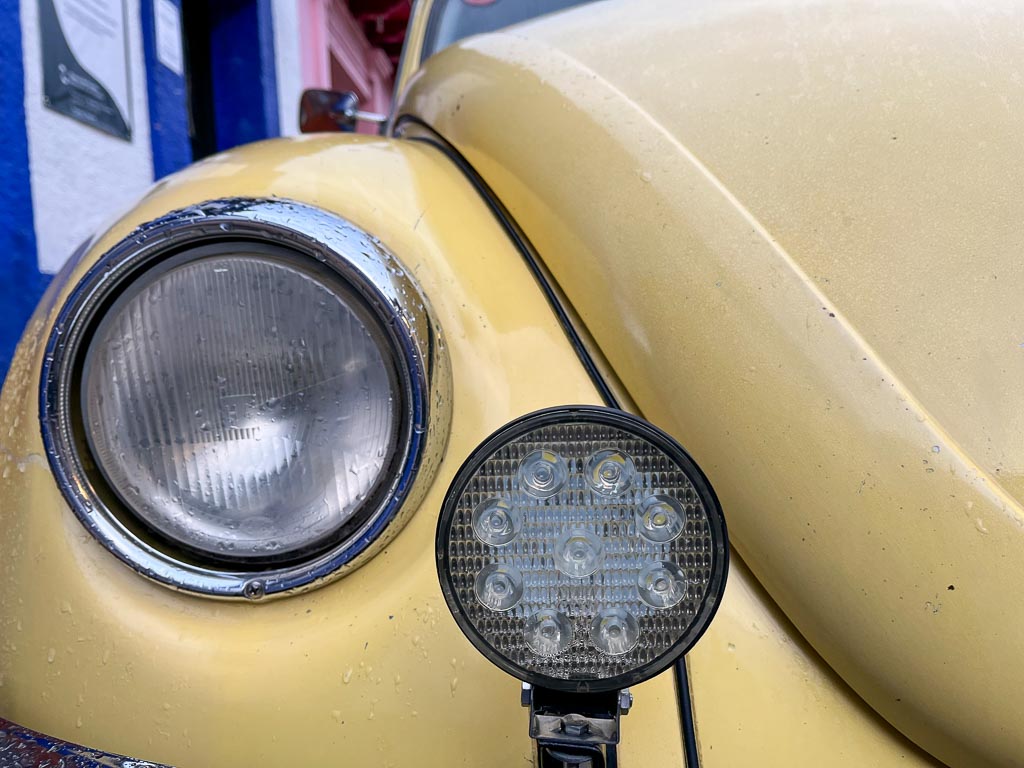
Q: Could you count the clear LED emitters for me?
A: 9